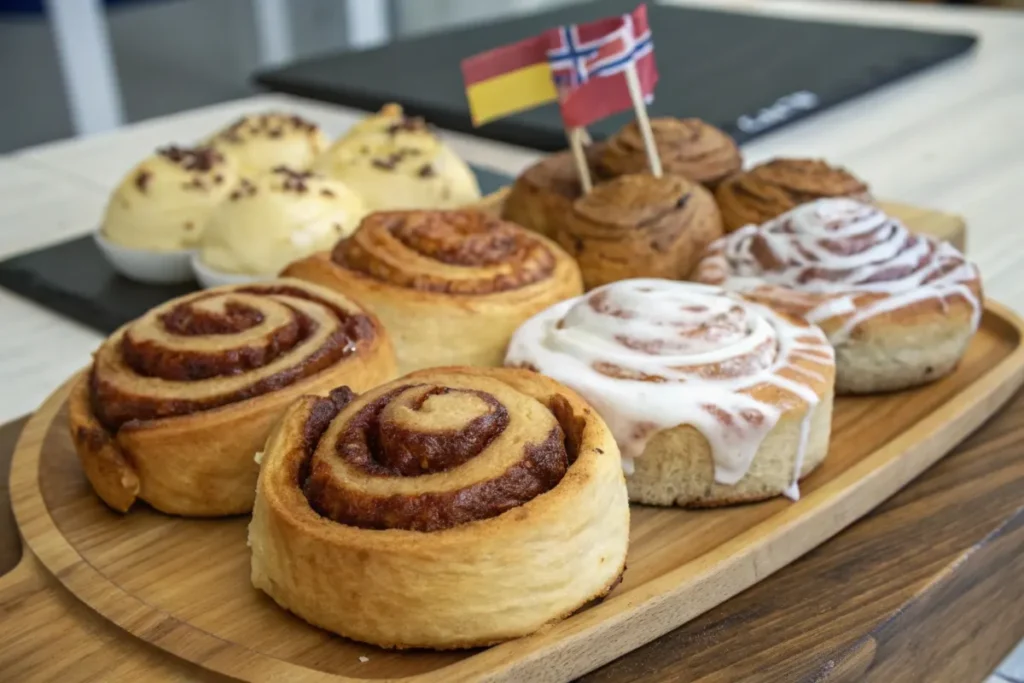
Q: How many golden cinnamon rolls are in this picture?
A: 3